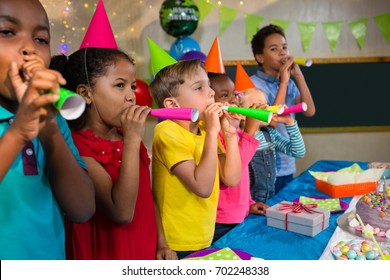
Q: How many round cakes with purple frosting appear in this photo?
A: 1